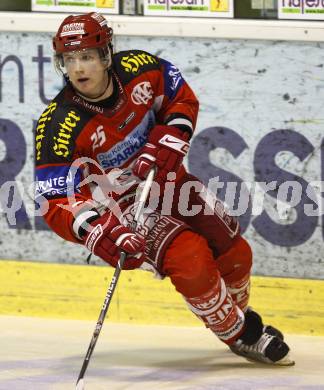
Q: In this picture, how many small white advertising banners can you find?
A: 3